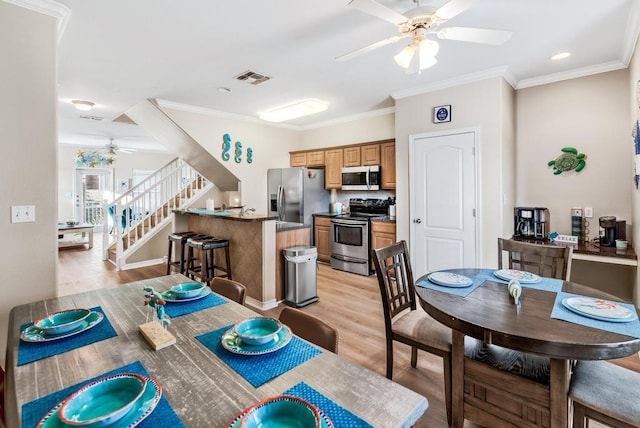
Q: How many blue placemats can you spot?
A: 8